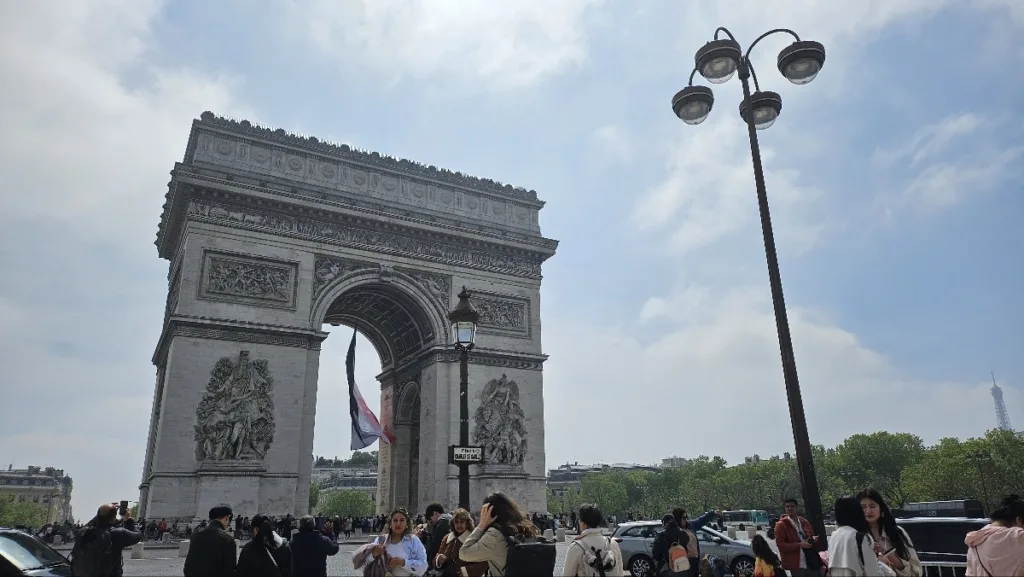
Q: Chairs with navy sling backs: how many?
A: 0